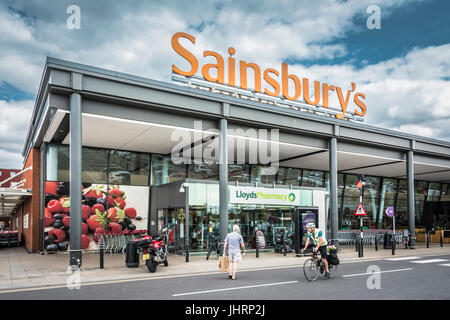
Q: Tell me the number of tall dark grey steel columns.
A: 4